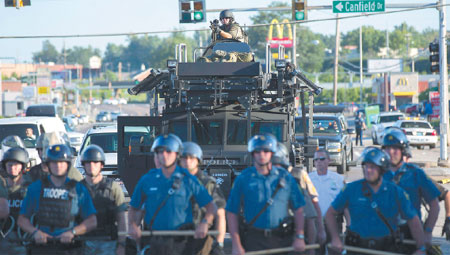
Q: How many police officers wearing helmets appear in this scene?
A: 11